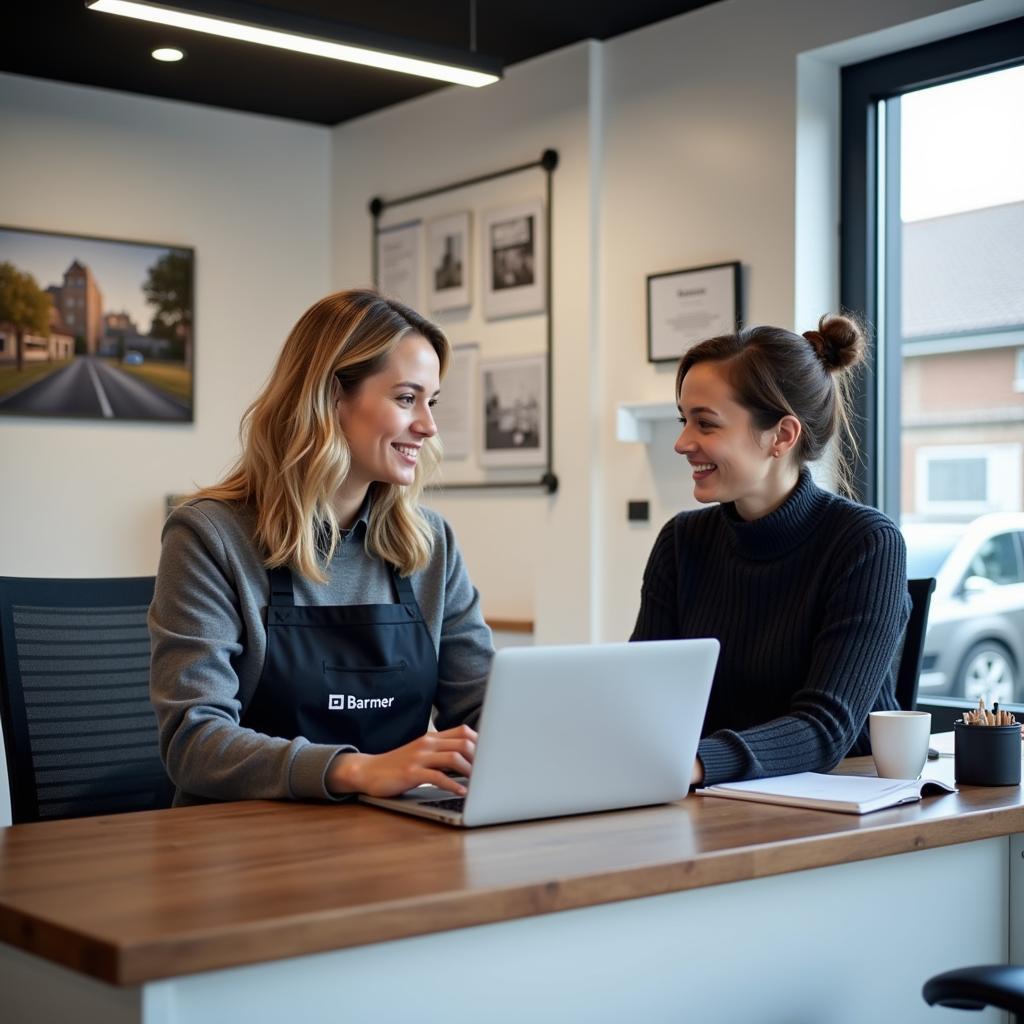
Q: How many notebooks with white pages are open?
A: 1